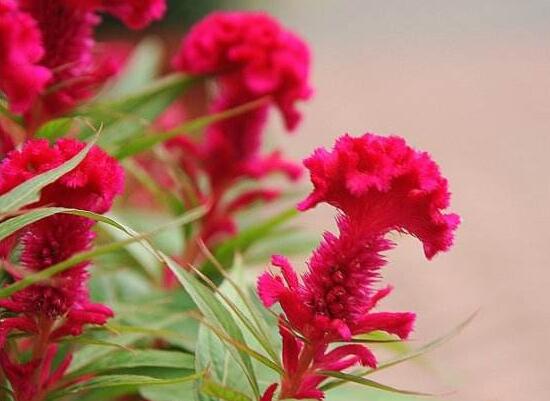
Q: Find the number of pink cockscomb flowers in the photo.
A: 4